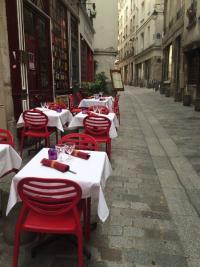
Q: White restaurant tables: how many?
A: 5